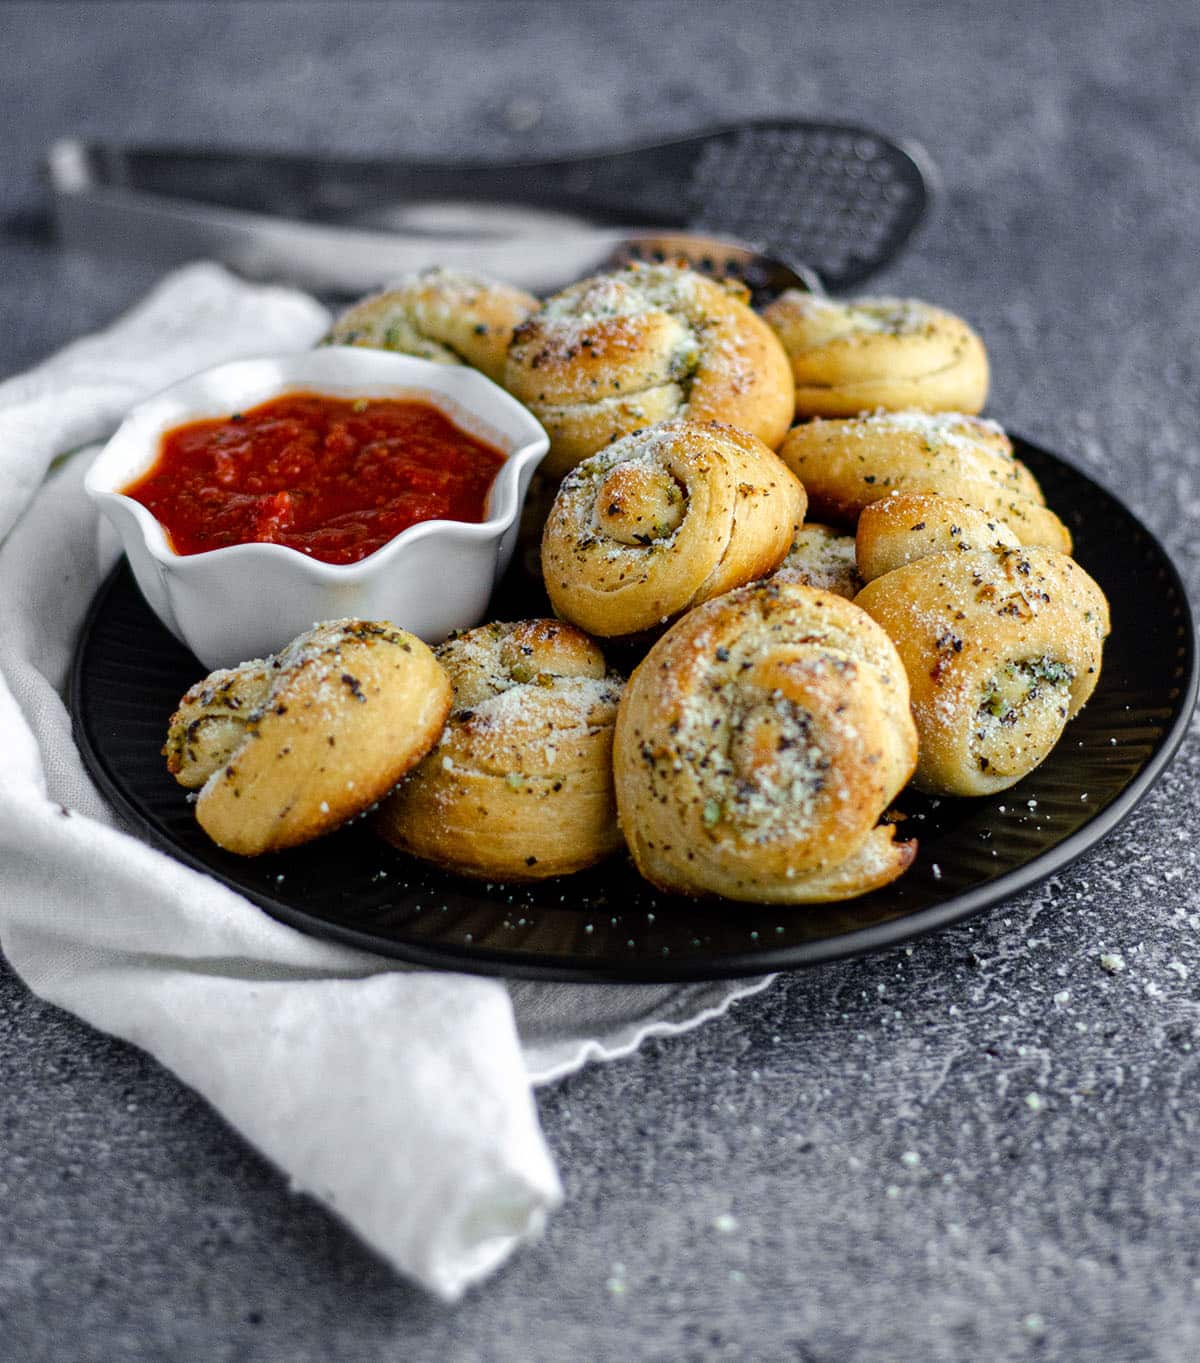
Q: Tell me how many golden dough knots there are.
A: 10